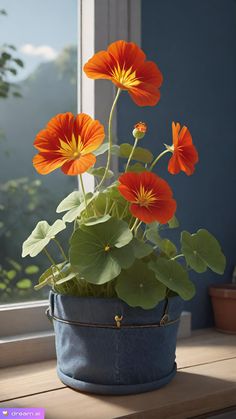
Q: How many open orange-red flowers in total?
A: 4